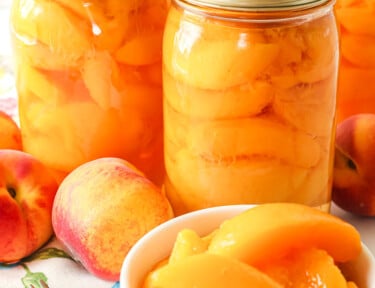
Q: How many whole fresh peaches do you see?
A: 4